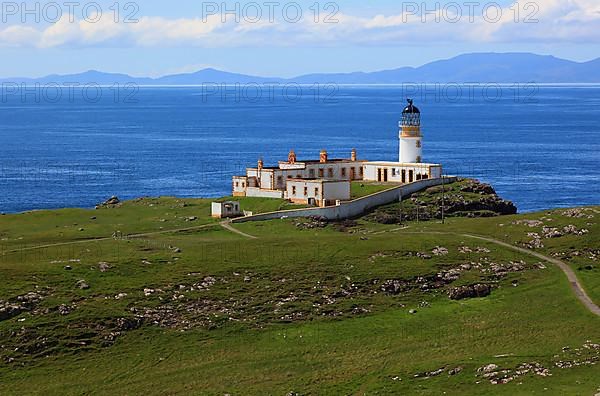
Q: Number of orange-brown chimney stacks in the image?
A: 4